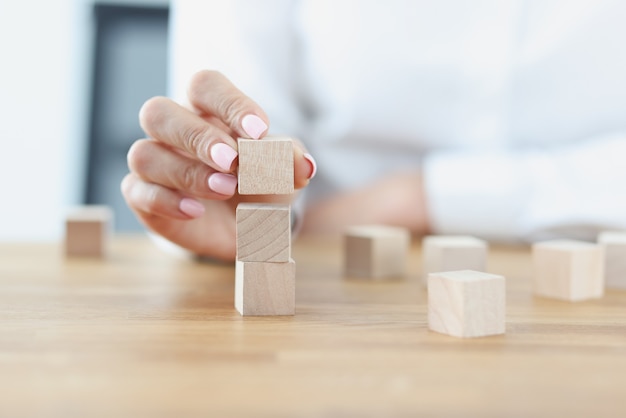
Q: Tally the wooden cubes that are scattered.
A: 6